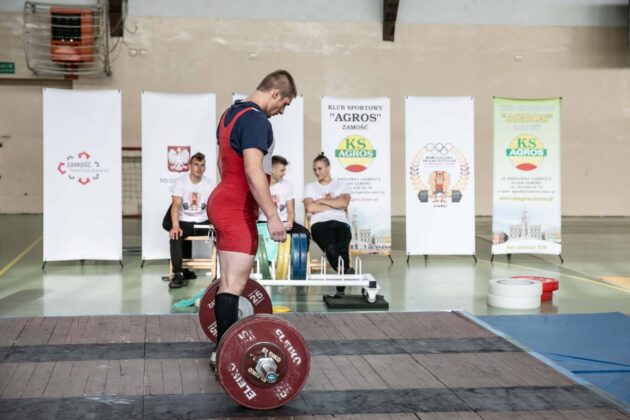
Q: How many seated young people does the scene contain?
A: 3